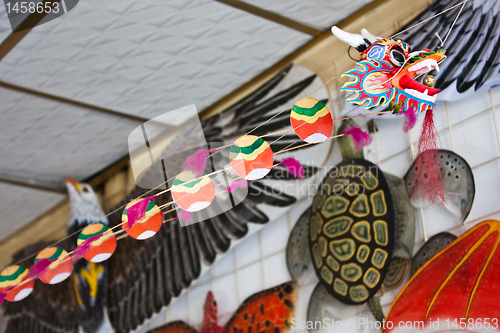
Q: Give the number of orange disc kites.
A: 7